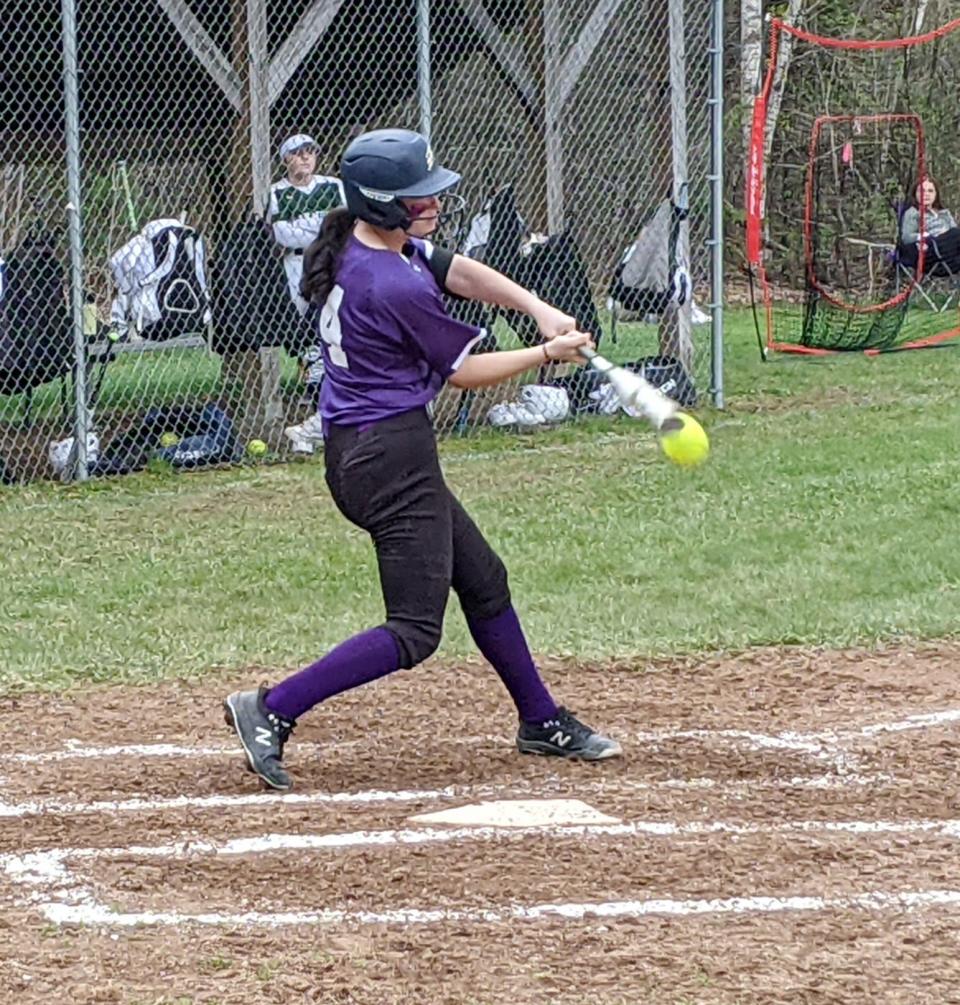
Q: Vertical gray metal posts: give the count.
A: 3